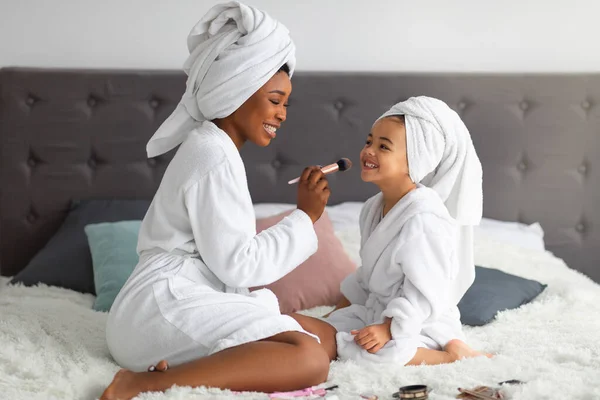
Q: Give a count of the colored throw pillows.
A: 4